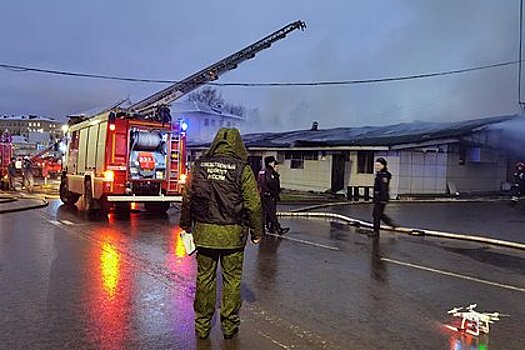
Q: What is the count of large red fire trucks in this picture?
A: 1